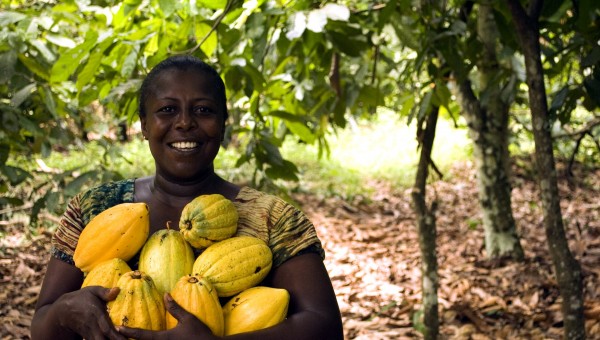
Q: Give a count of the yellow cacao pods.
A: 8